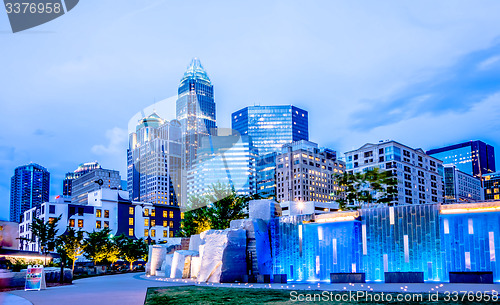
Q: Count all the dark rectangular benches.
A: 3